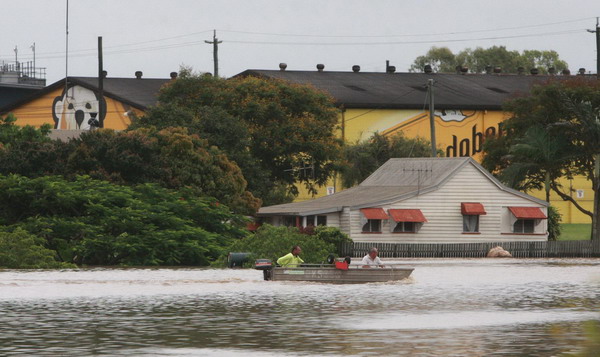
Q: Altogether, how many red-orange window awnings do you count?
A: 4